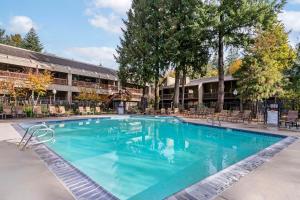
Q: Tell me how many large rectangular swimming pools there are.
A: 1